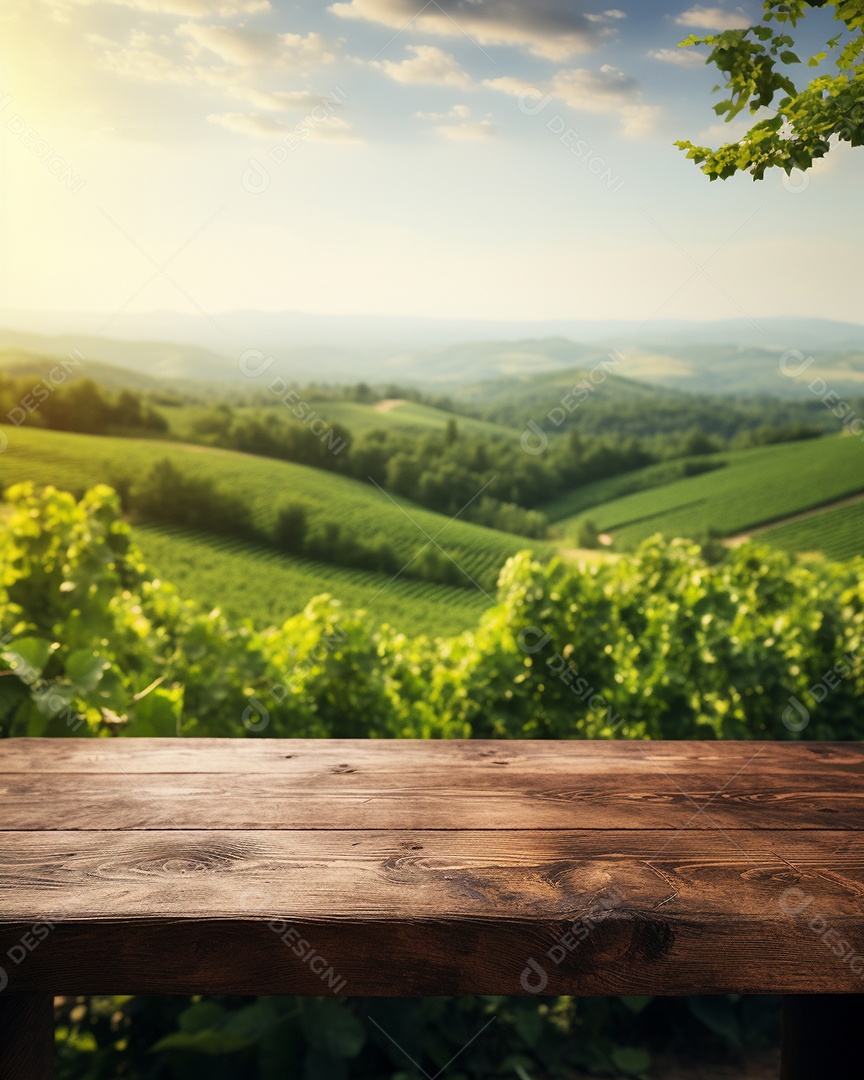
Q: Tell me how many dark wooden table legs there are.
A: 2